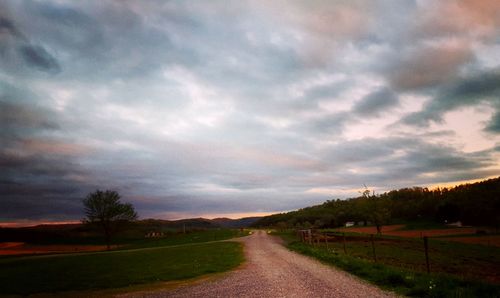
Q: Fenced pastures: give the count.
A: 1